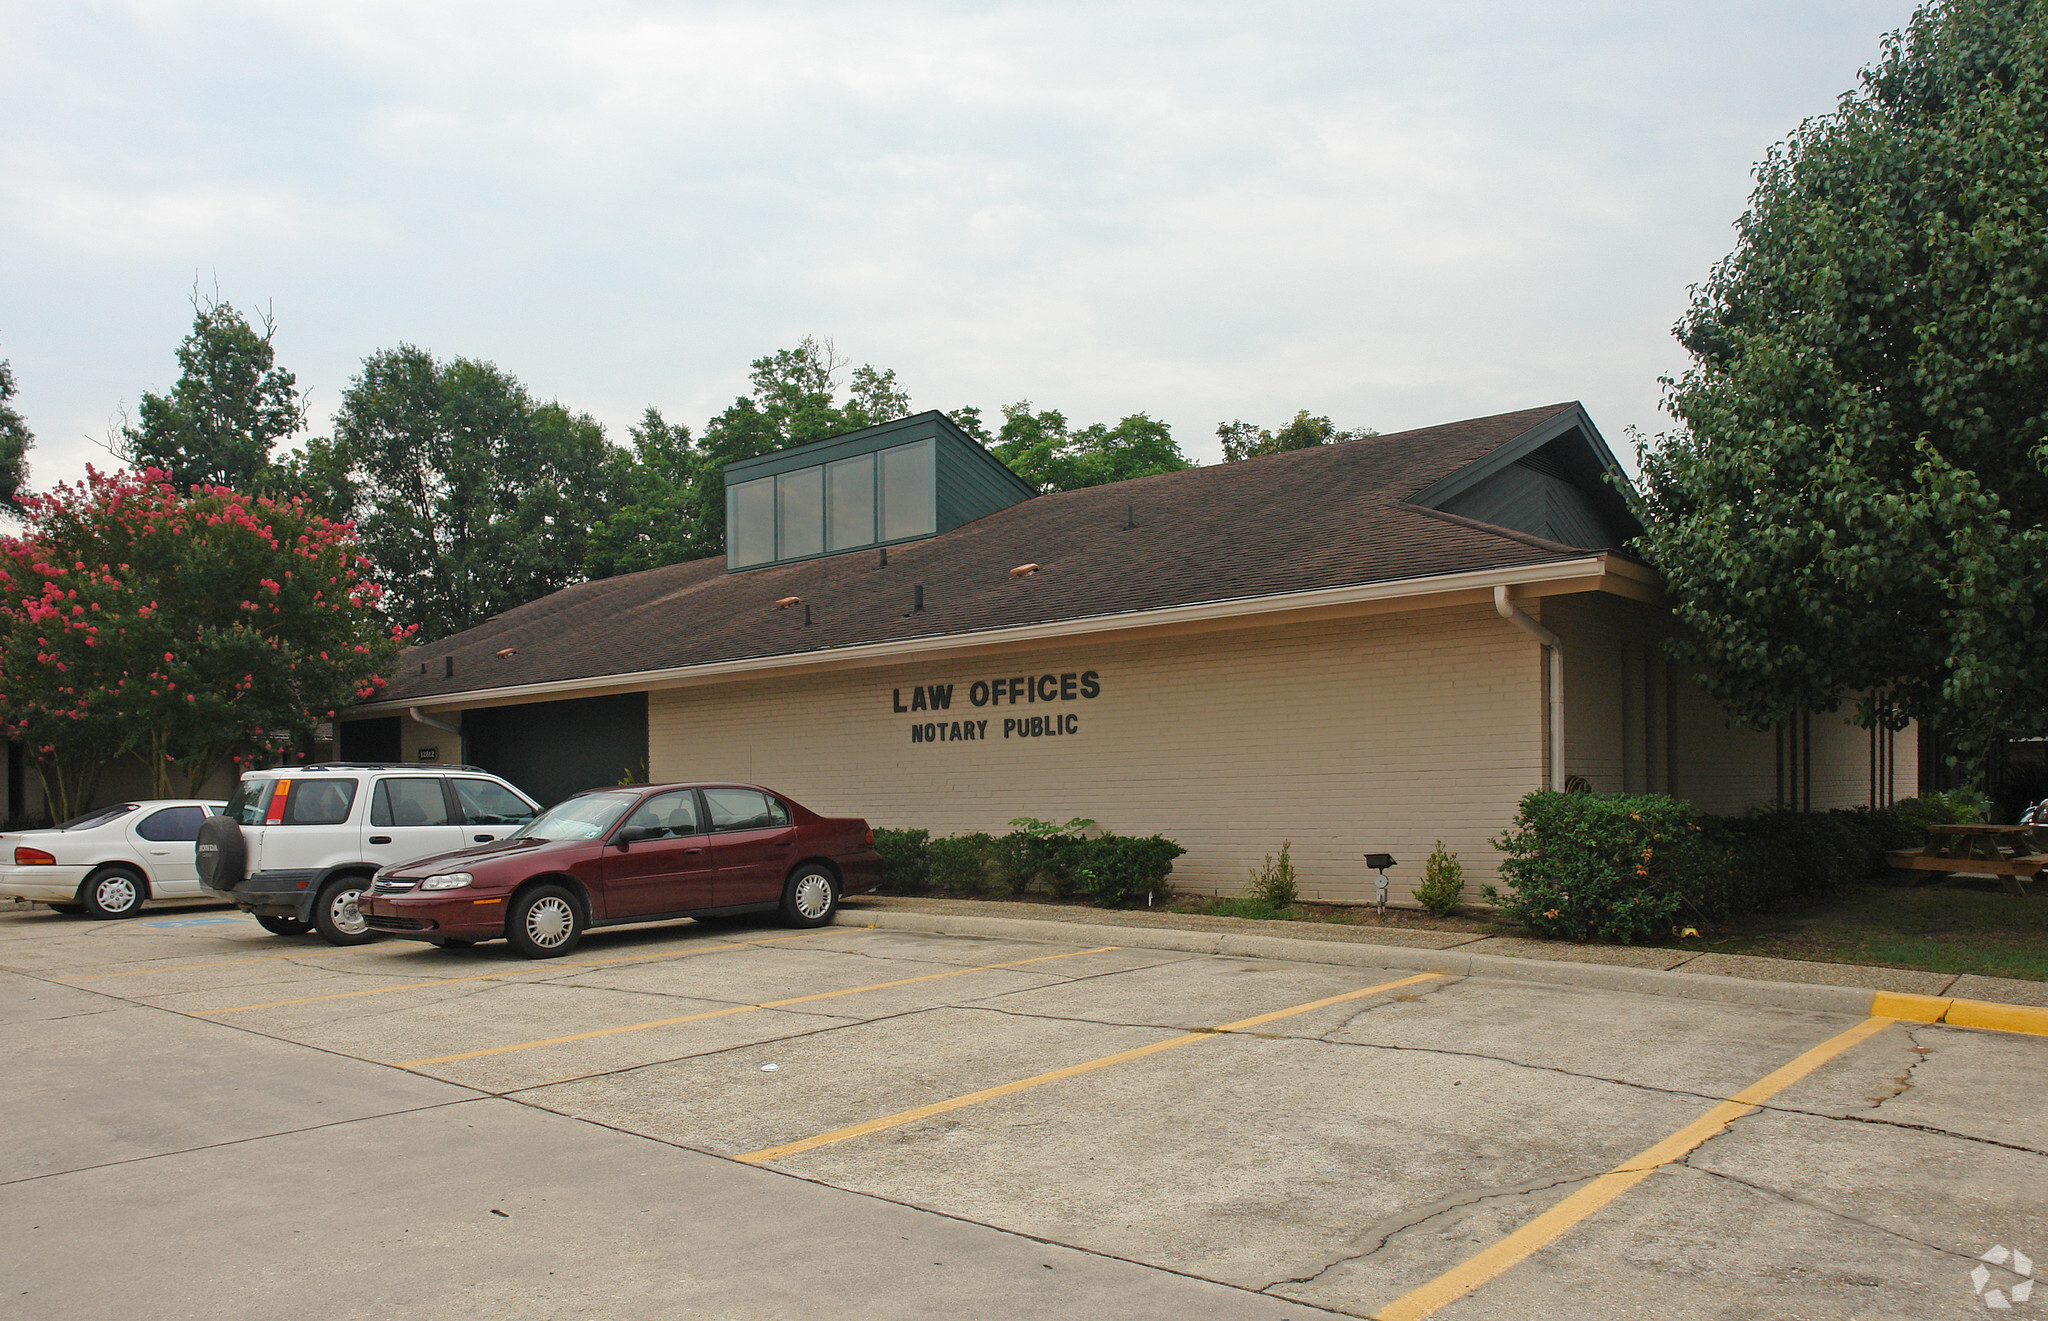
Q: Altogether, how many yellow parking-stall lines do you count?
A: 5